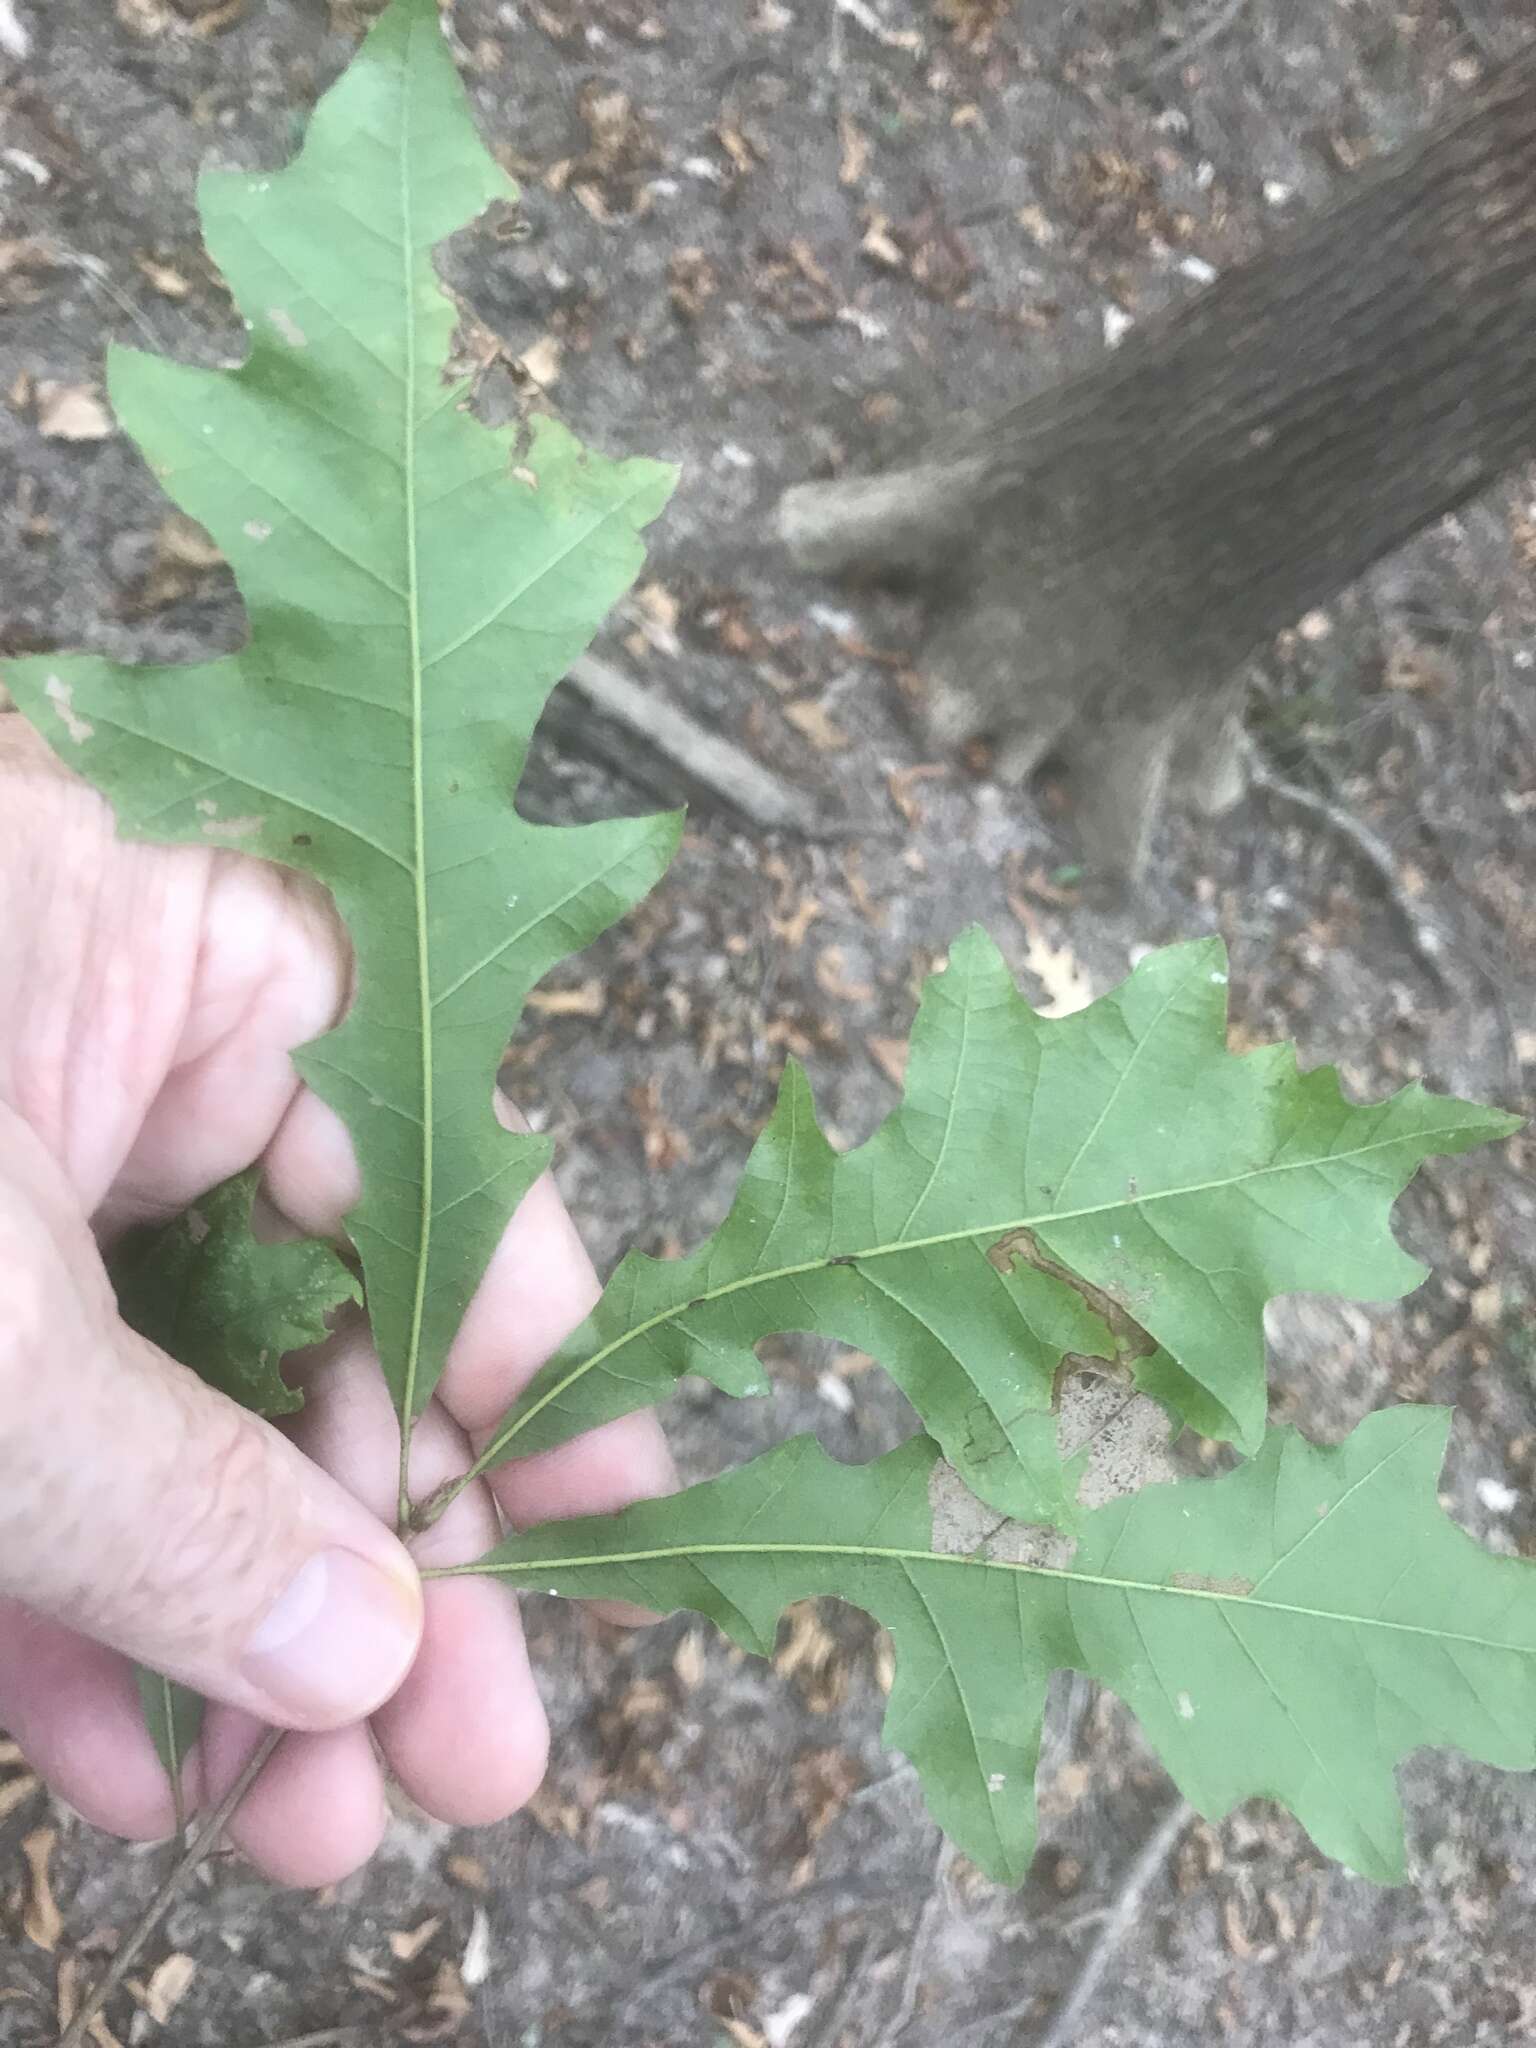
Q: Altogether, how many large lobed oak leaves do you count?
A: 3